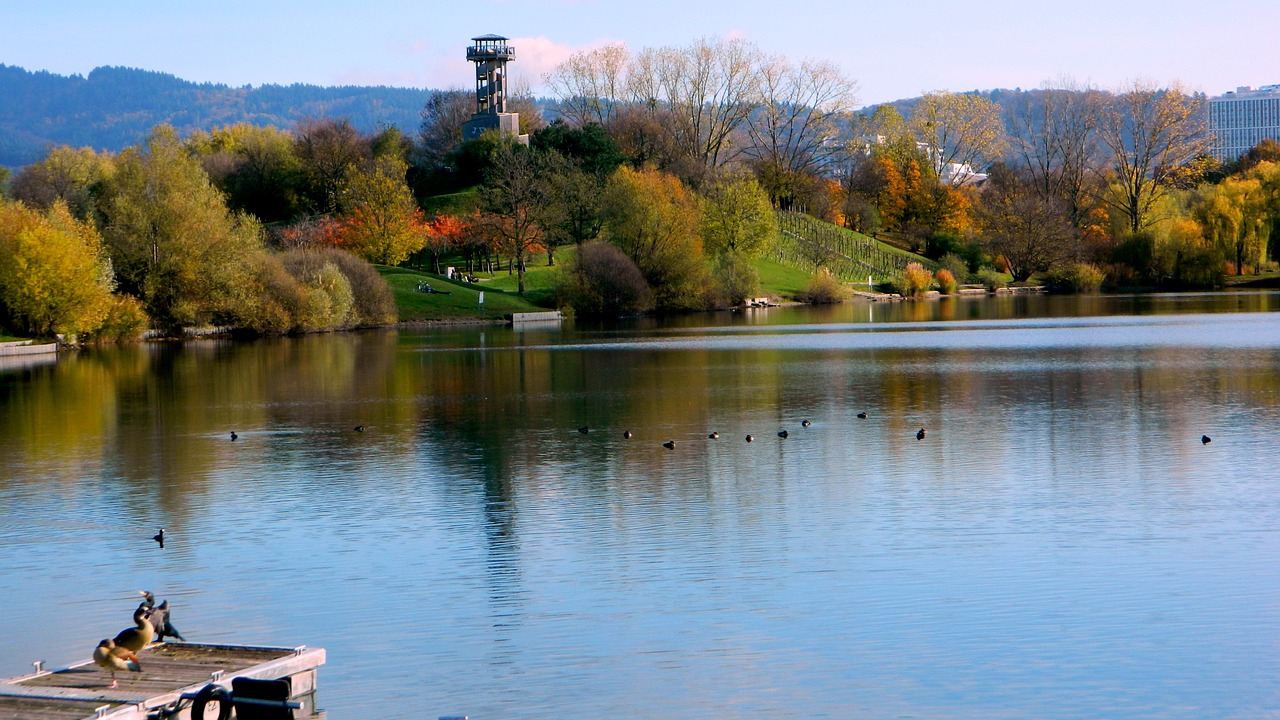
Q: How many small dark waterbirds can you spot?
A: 13